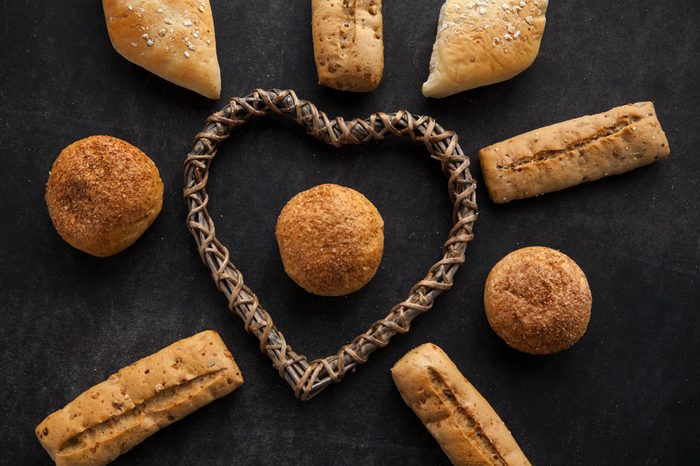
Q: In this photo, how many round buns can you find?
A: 3